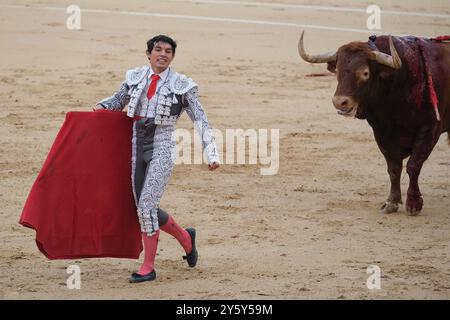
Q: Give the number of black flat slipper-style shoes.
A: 2